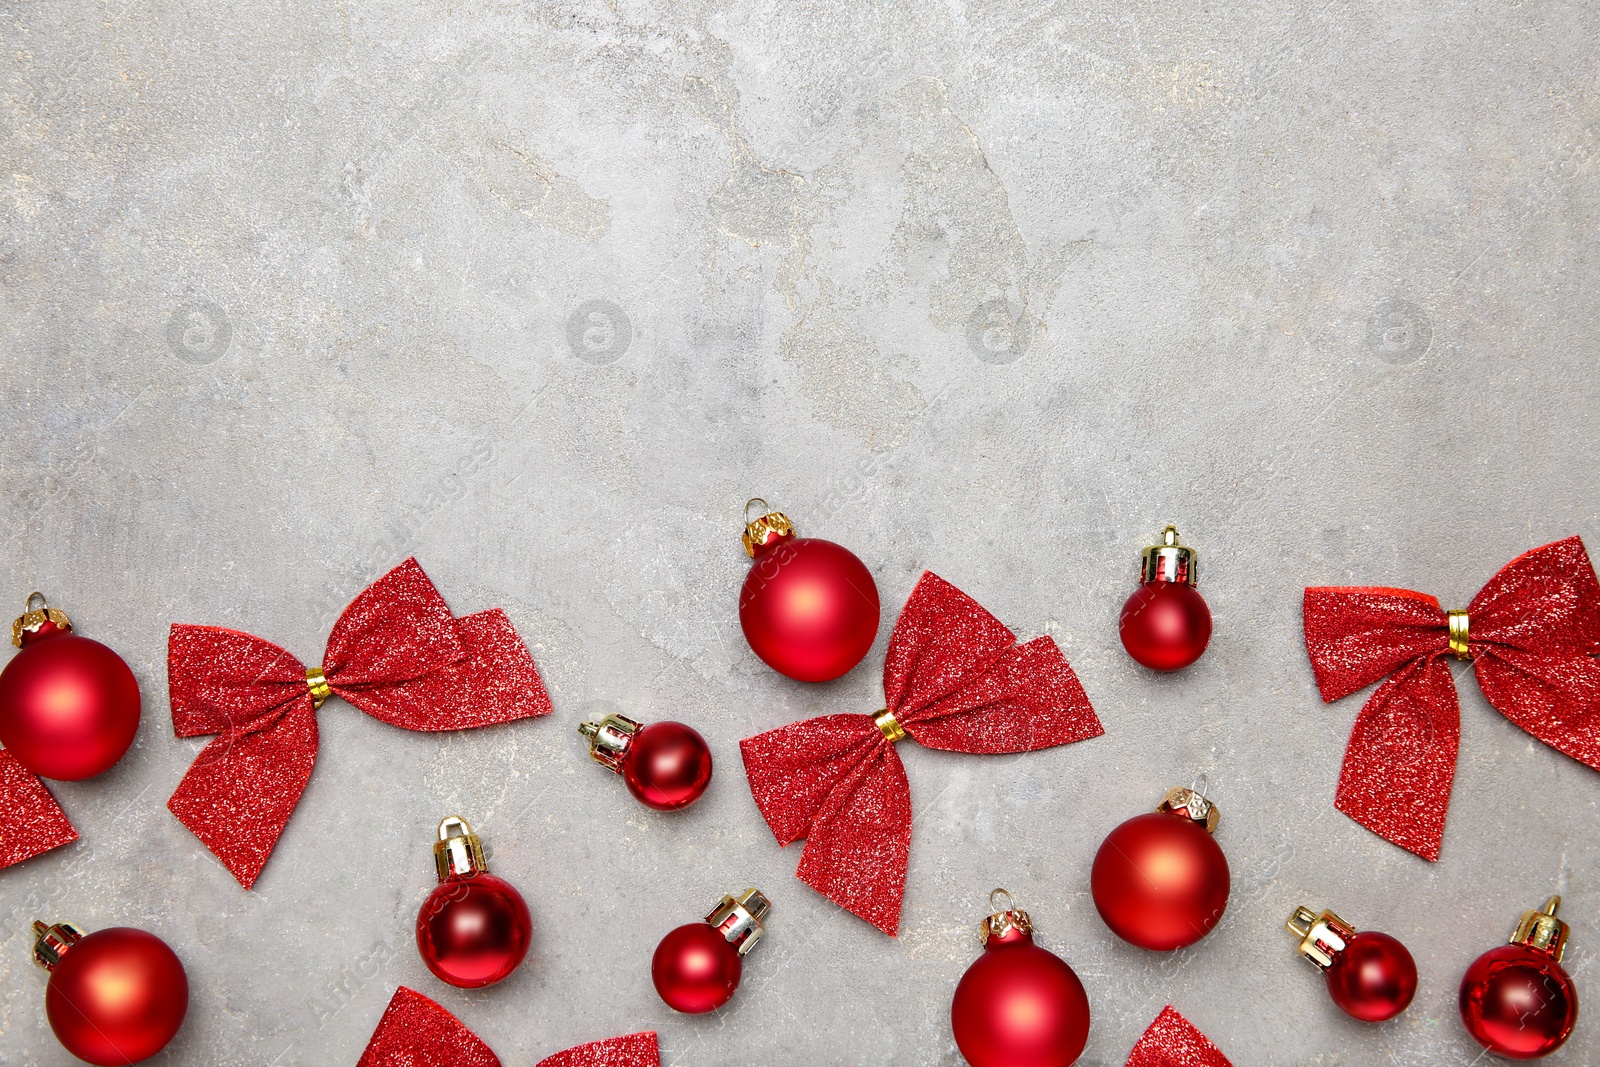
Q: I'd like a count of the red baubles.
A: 11